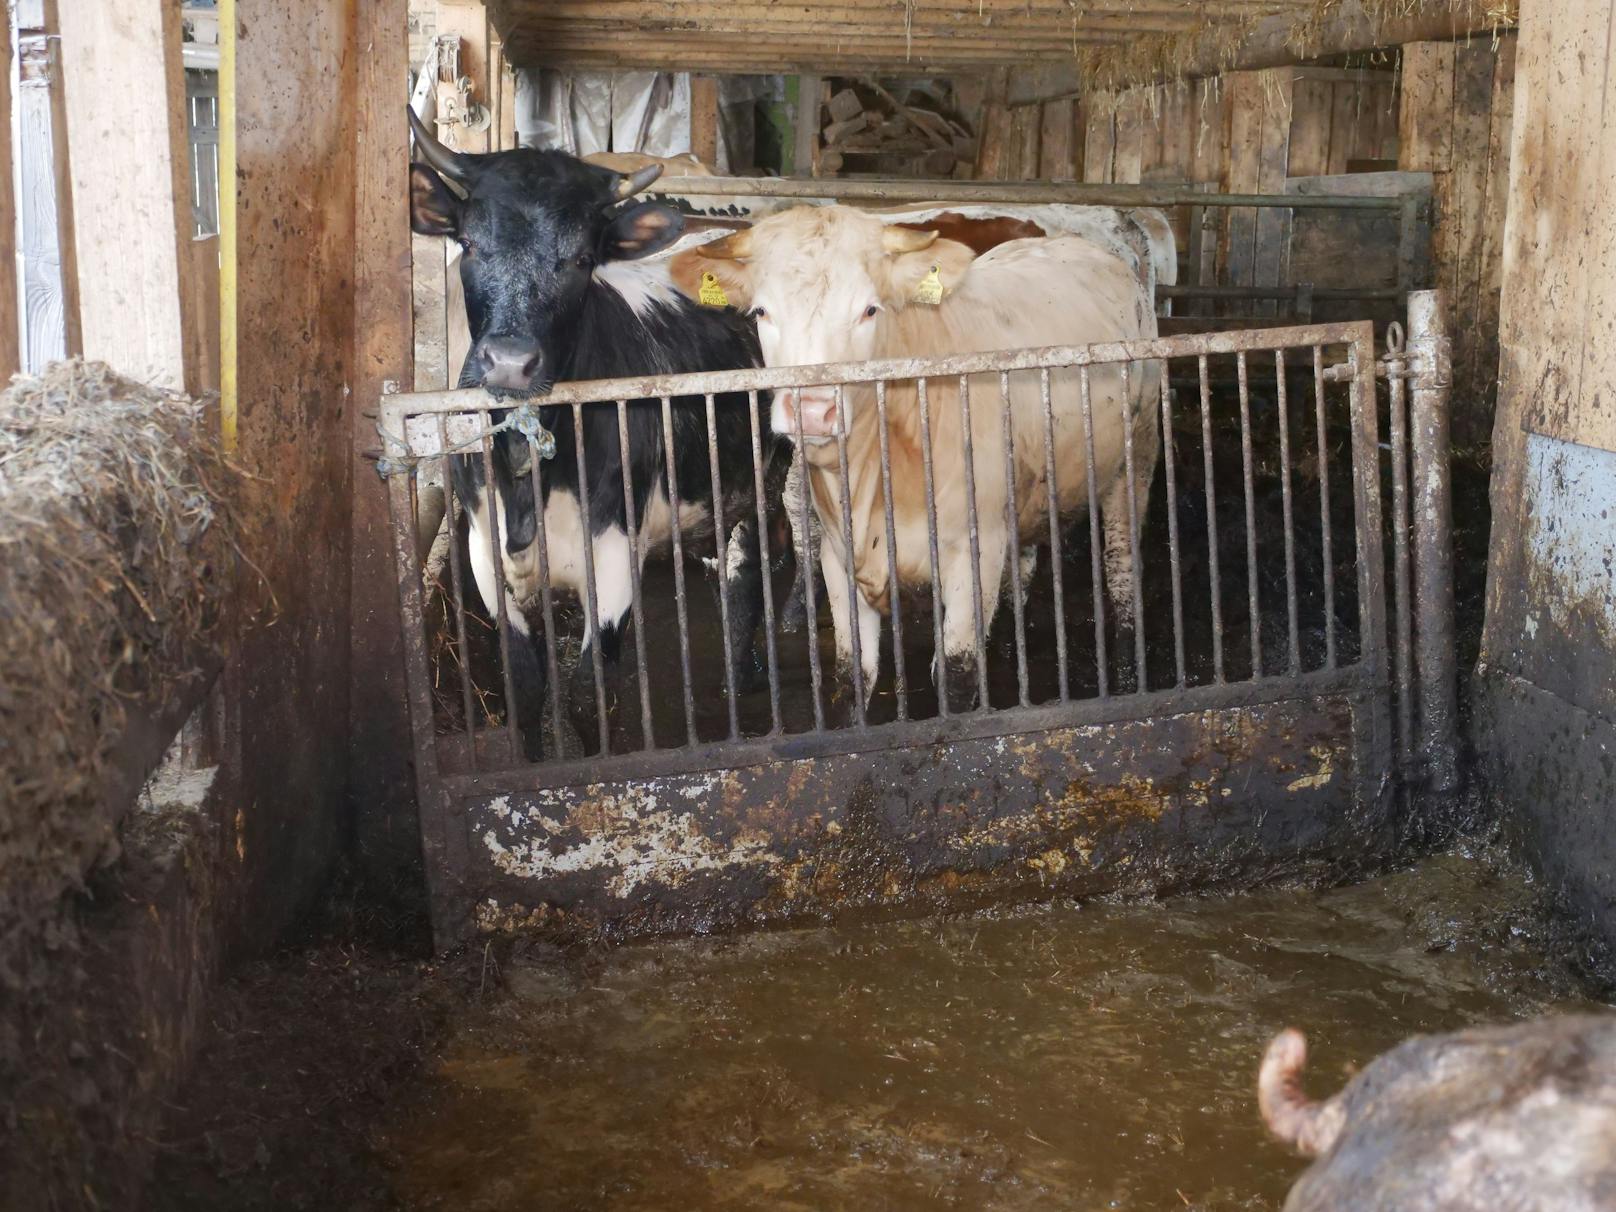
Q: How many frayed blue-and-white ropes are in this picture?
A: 1